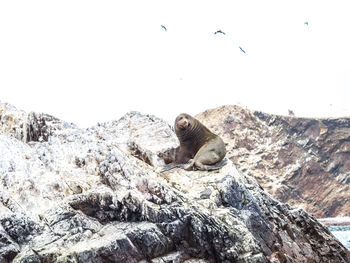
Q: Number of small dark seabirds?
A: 4